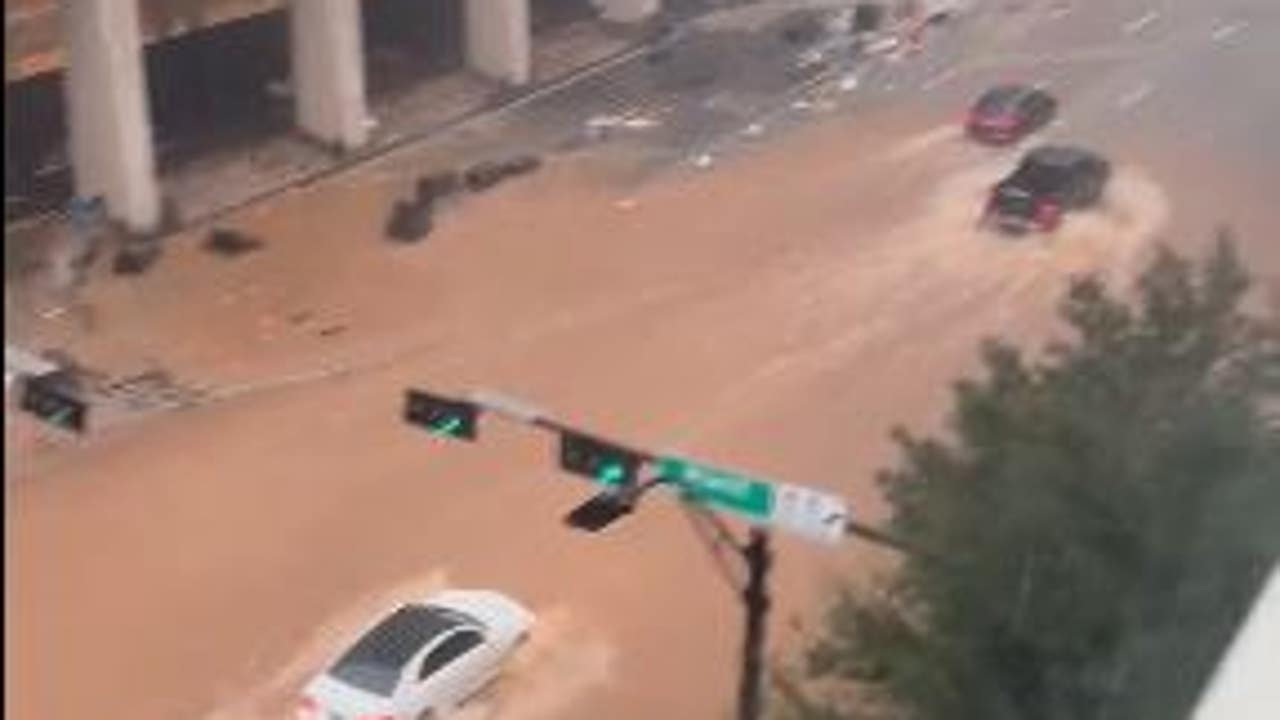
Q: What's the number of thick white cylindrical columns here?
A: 4